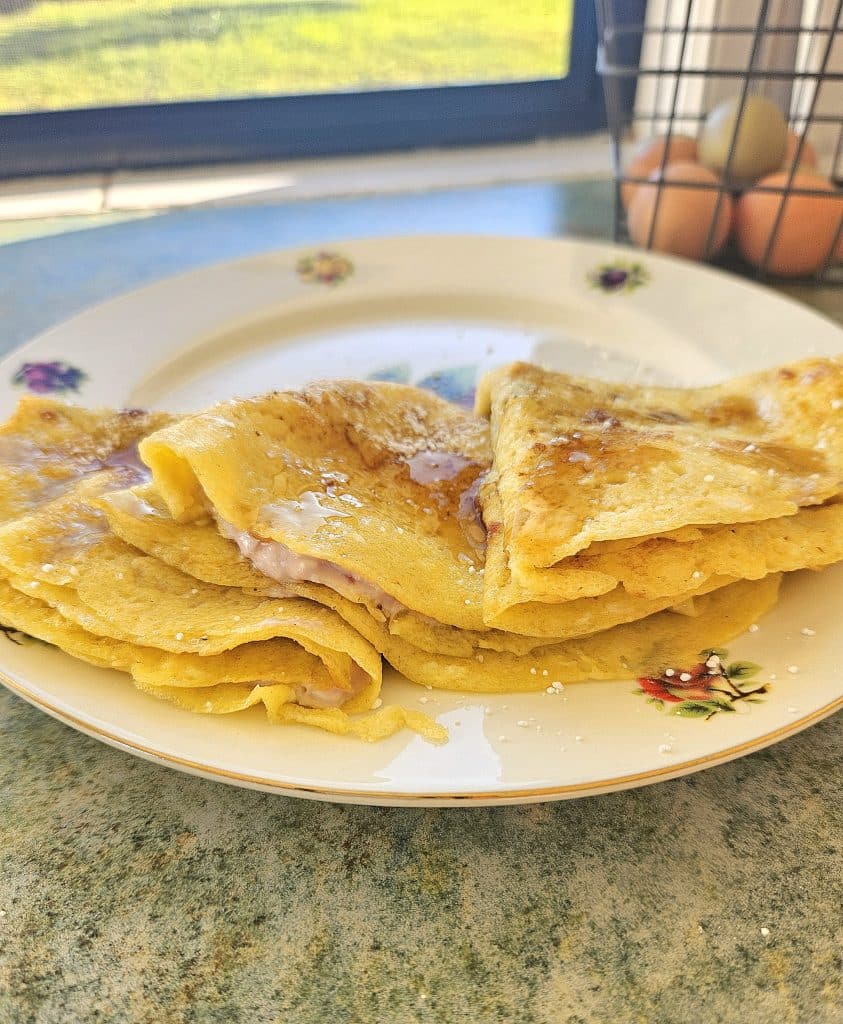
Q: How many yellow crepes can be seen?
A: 3